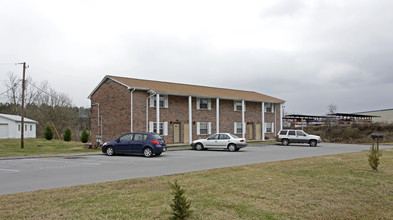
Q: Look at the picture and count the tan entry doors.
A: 4